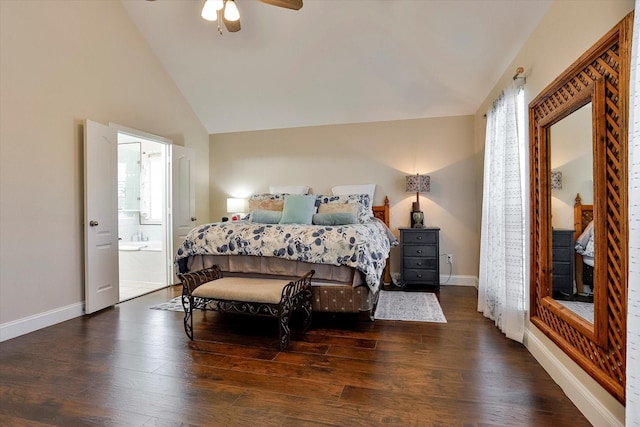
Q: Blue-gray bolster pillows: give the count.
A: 2